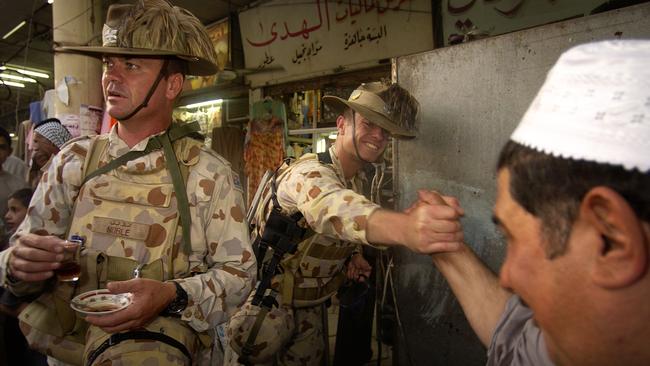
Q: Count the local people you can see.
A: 4